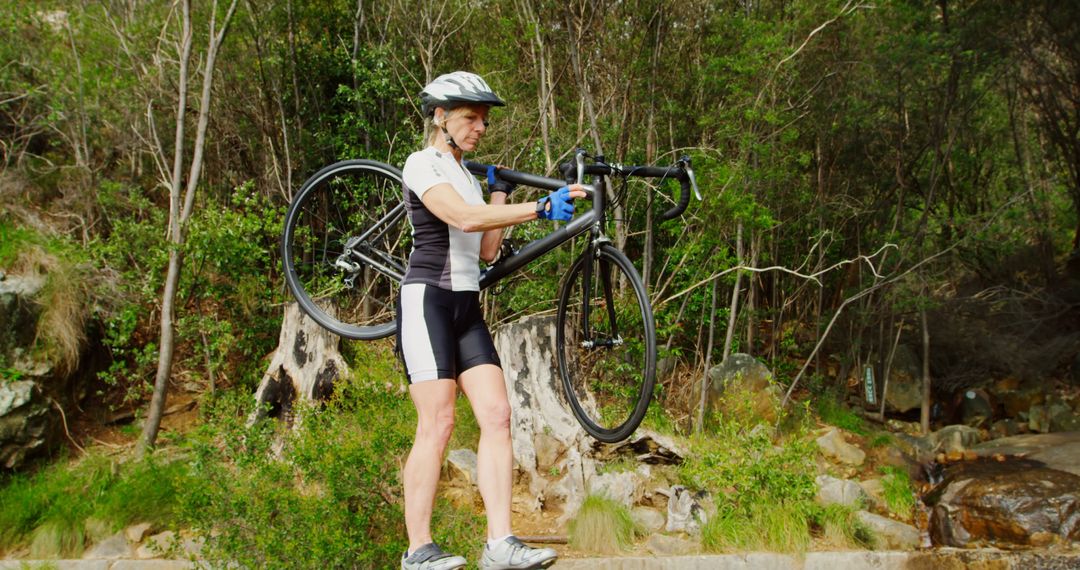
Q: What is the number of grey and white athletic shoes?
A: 2